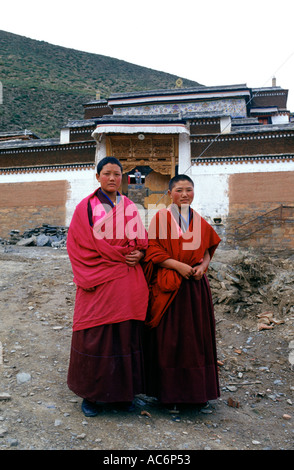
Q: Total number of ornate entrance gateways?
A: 1